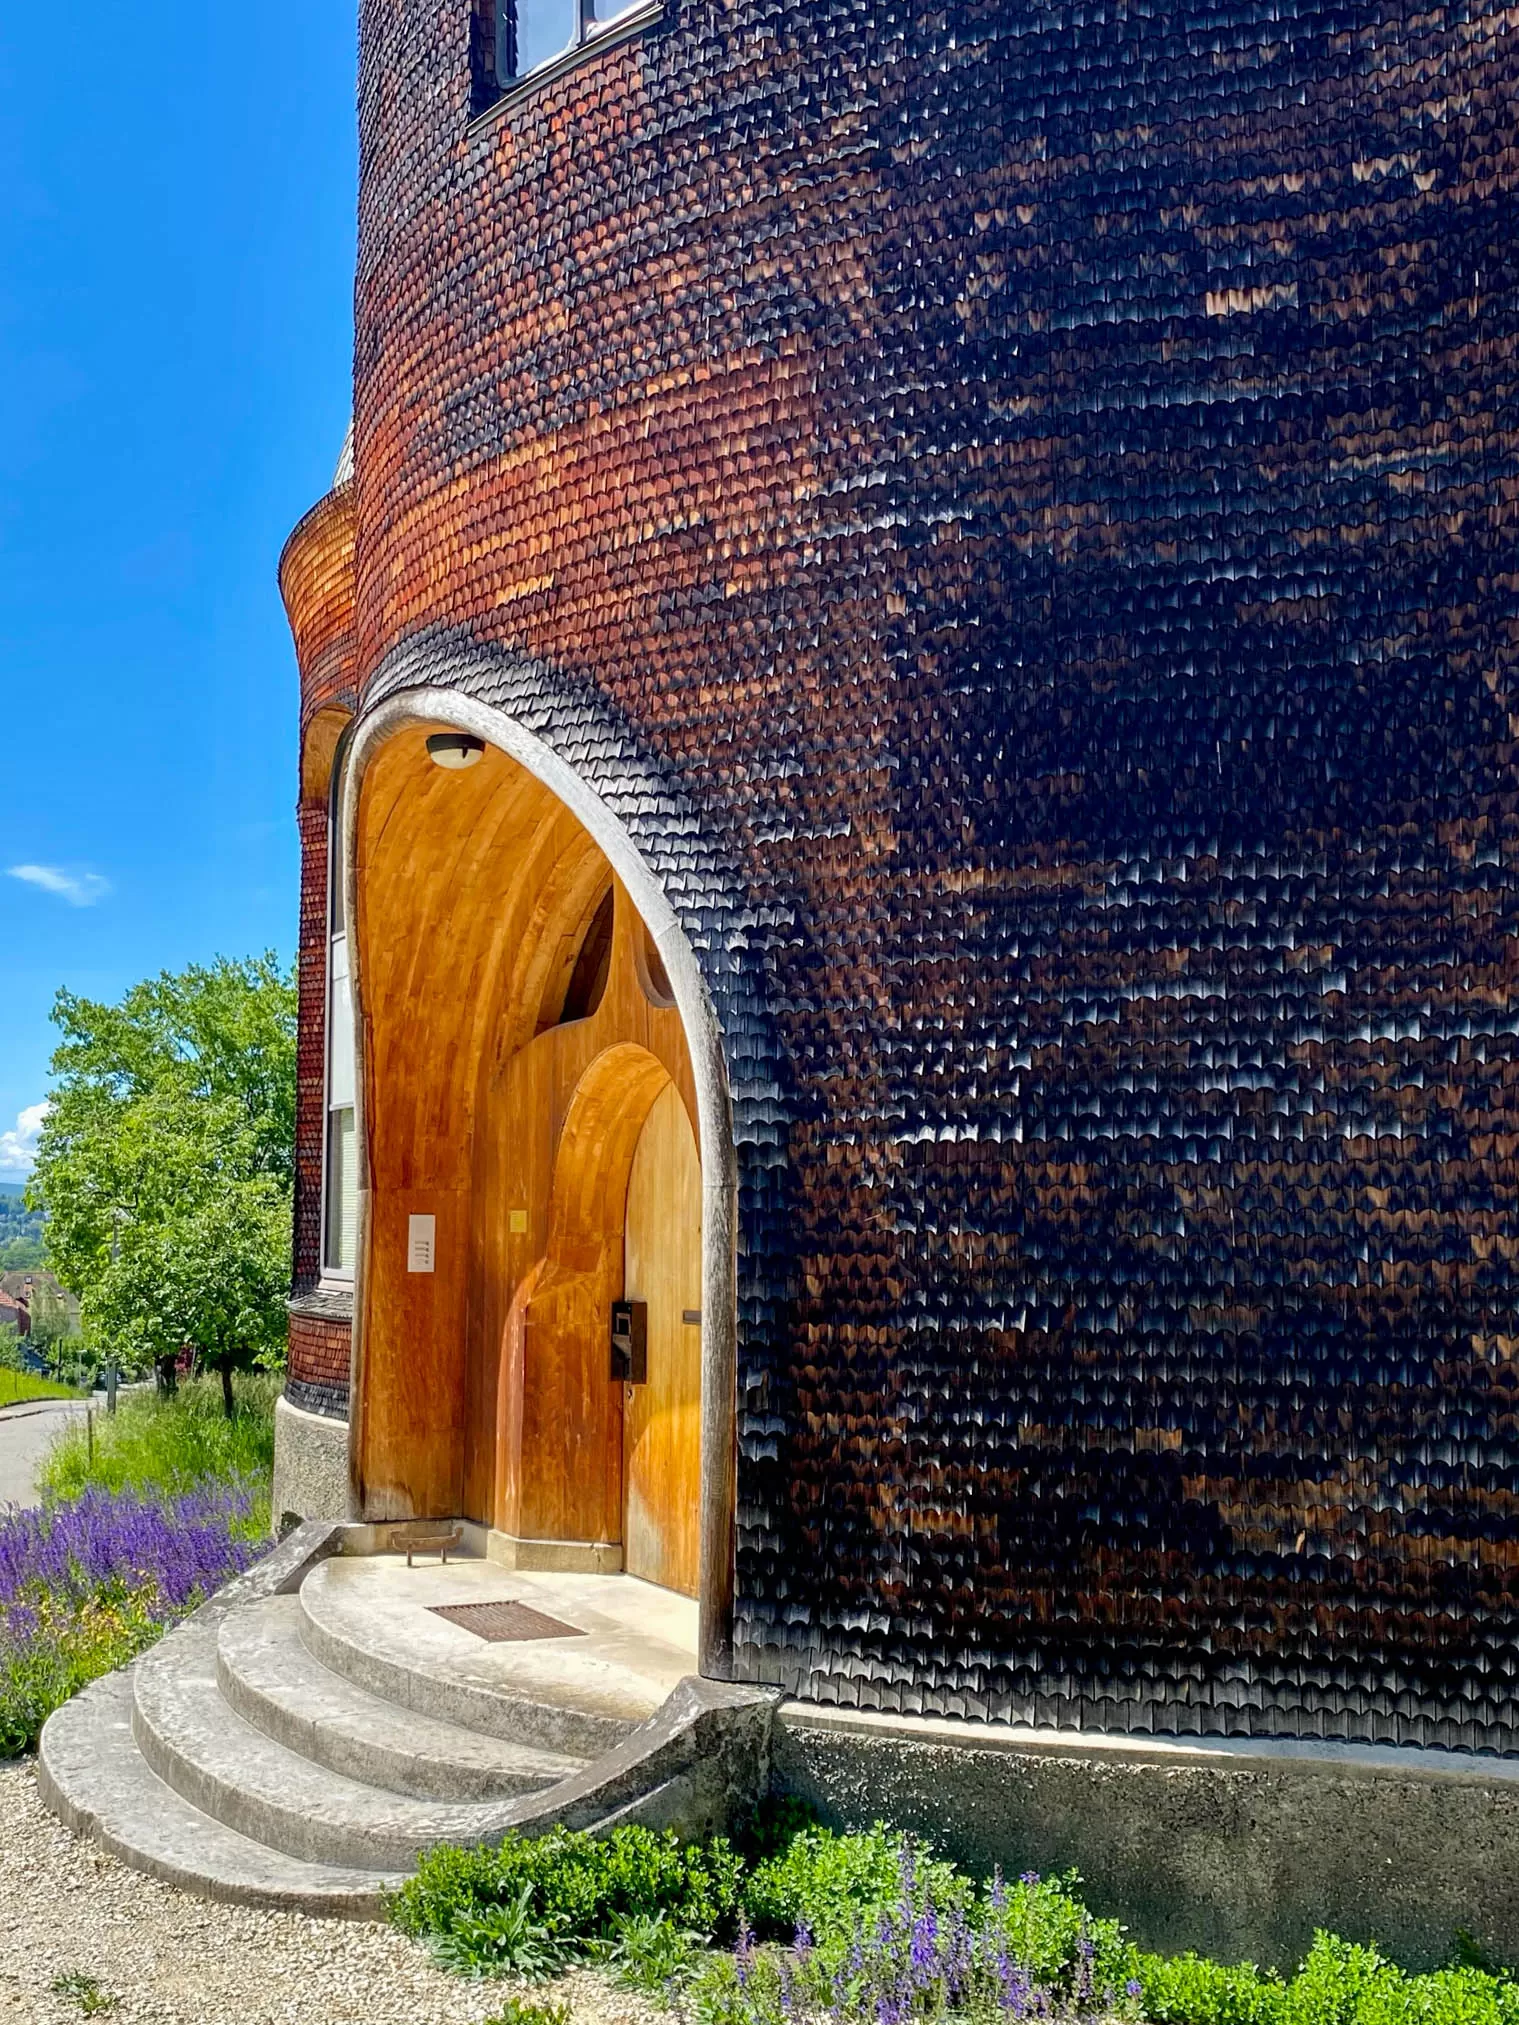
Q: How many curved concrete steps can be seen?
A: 4